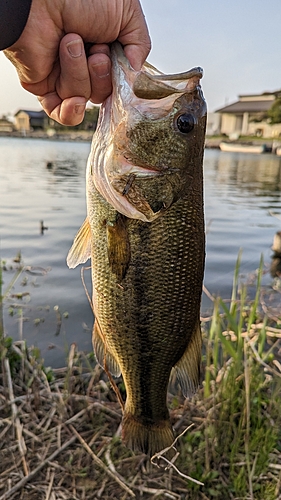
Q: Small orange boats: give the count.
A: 0